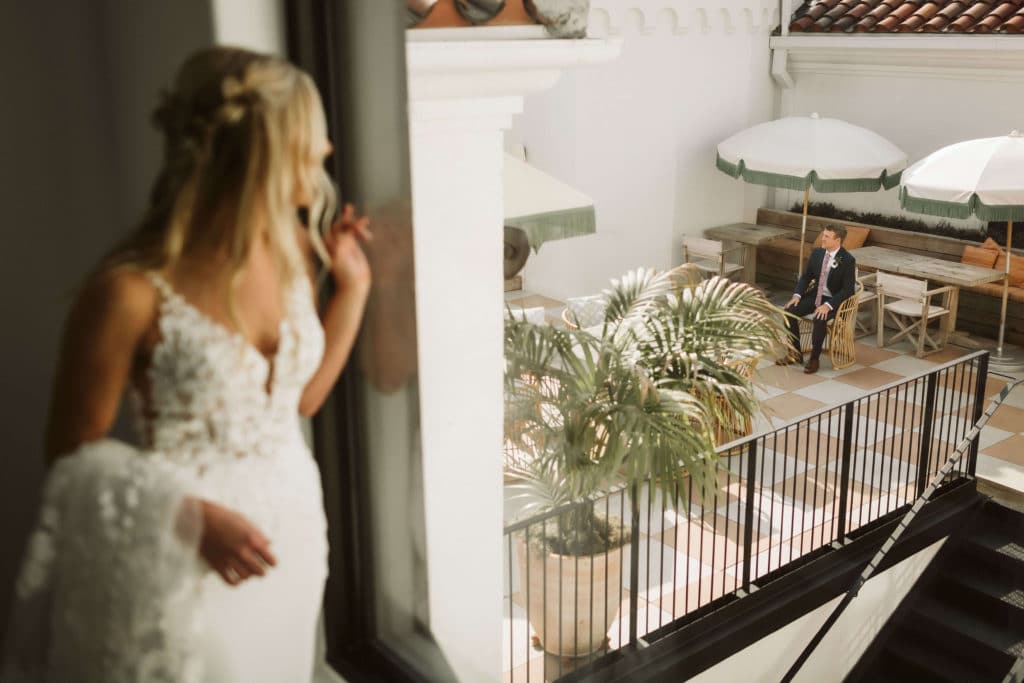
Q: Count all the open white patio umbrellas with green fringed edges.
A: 3